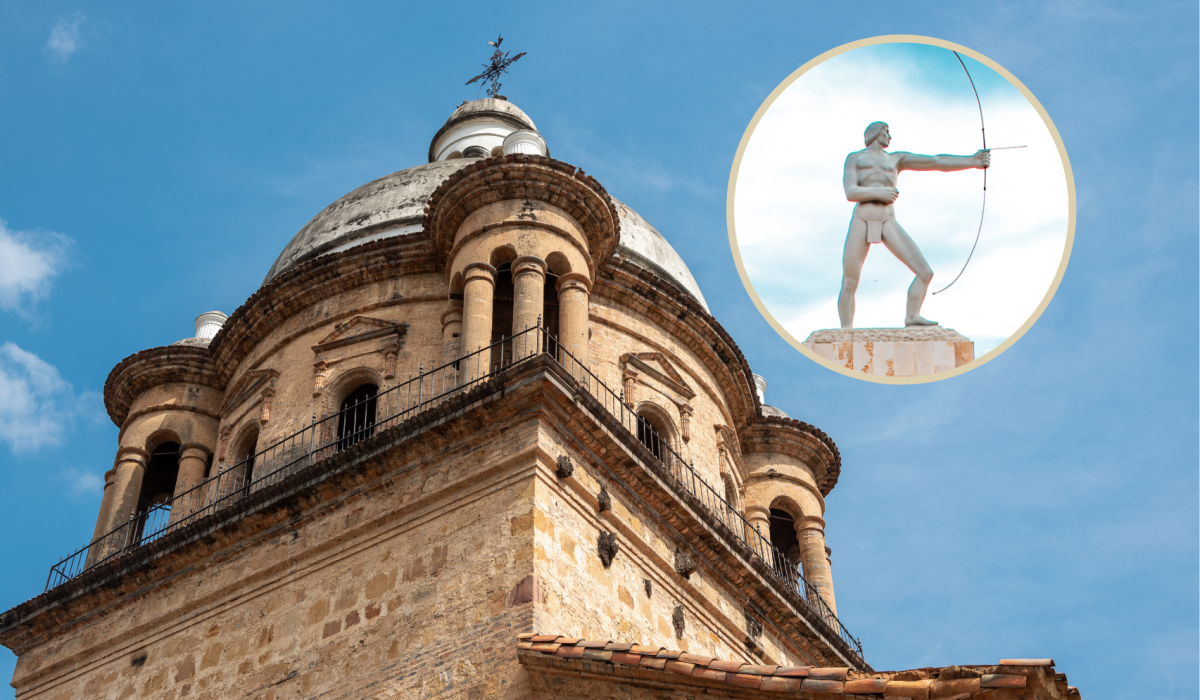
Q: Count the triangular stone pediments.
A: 4